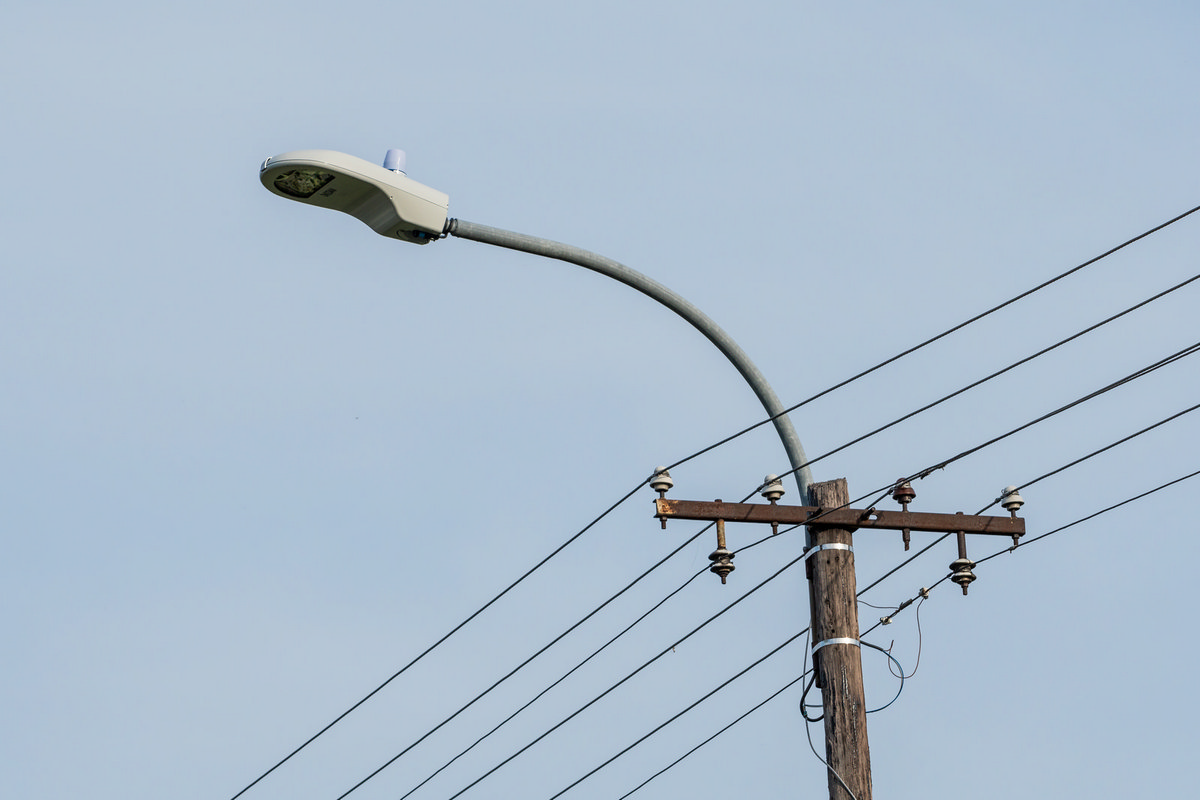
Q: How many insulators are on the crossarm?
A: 6